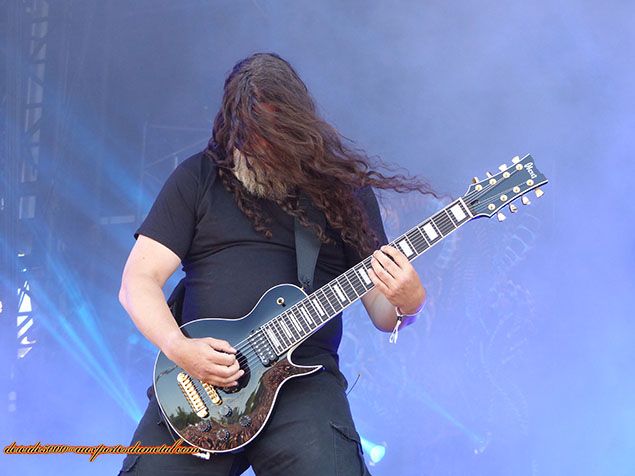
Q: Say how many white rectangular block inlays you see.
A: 10